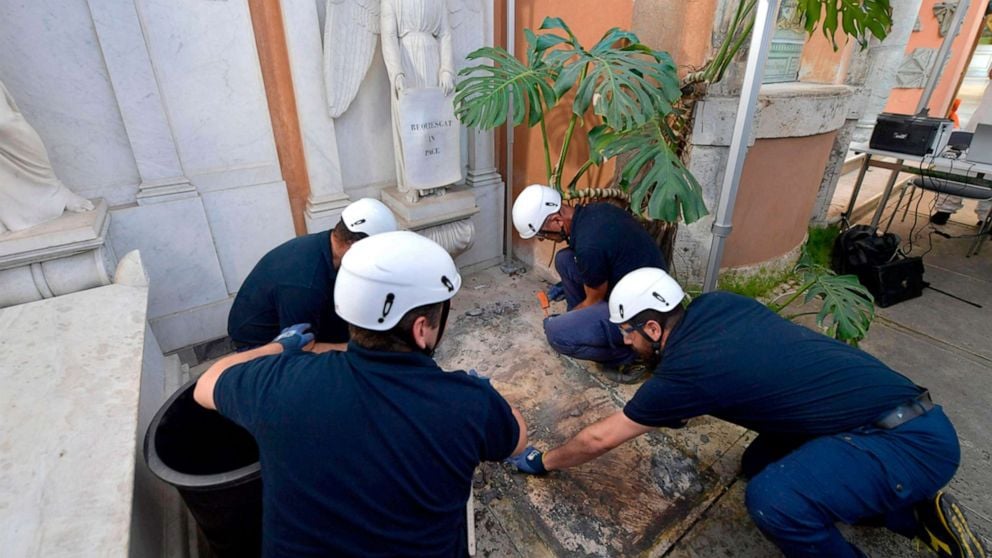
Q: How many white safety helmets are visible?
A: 4